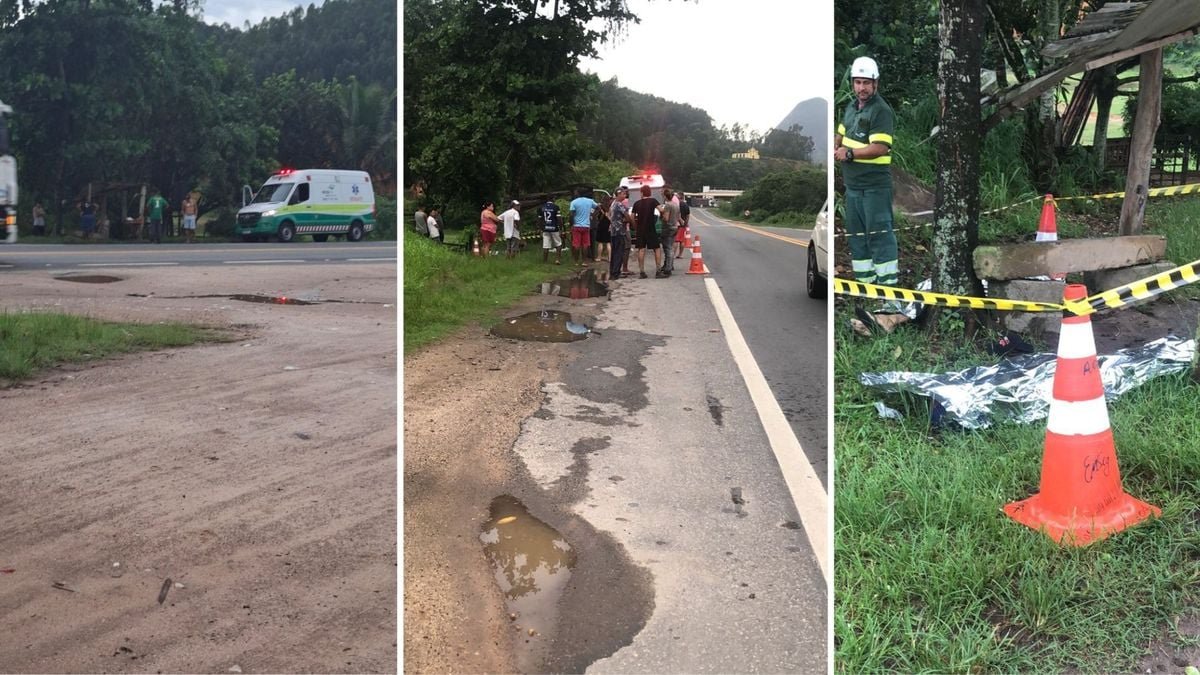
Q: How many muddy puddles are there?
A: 5